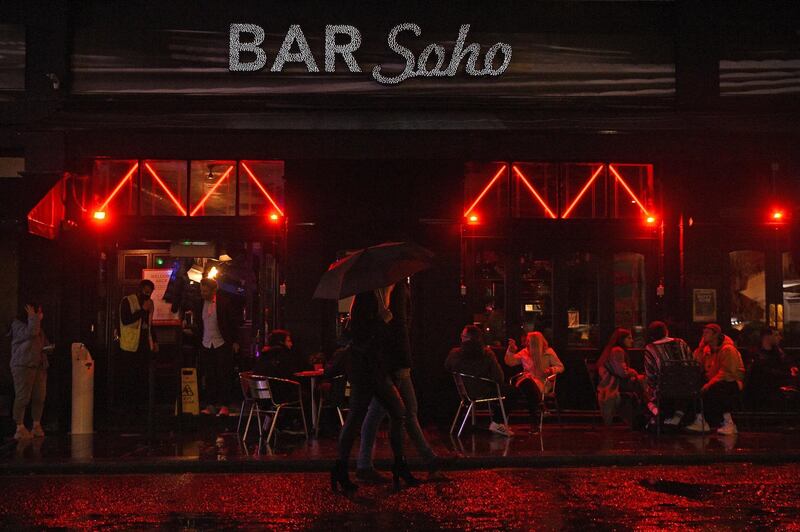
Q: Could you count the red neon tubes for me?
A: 8